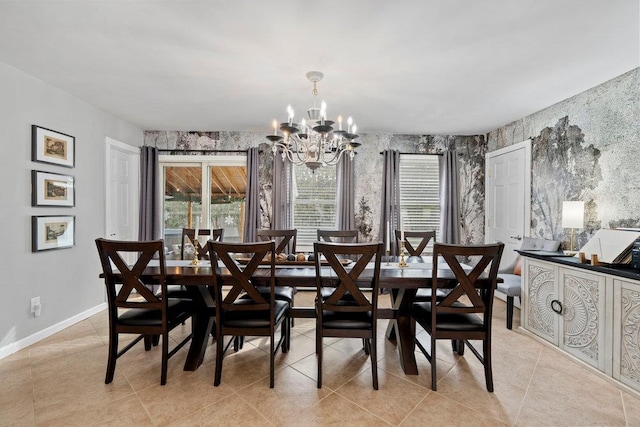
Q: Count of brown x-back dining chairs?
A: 8